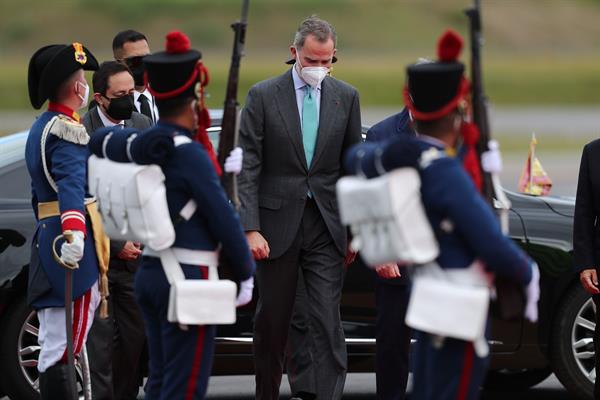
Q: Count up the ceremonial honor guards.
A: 3